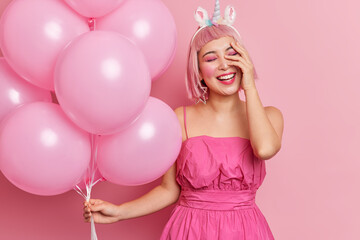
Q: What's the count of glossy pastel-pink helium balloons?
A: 7